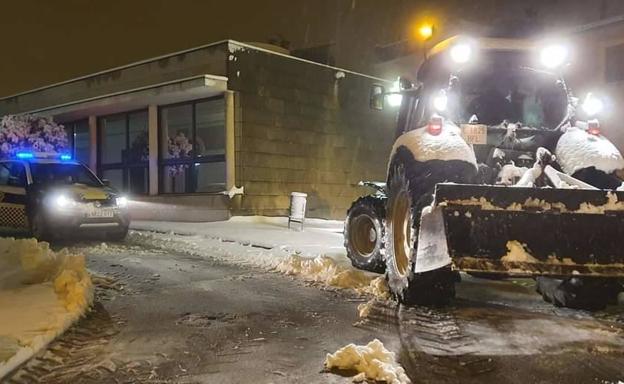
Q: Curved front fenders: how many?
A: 2